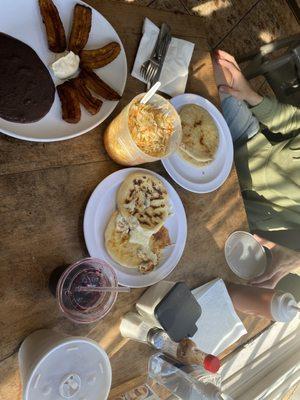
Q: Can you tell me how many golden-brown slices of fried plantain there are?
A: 6